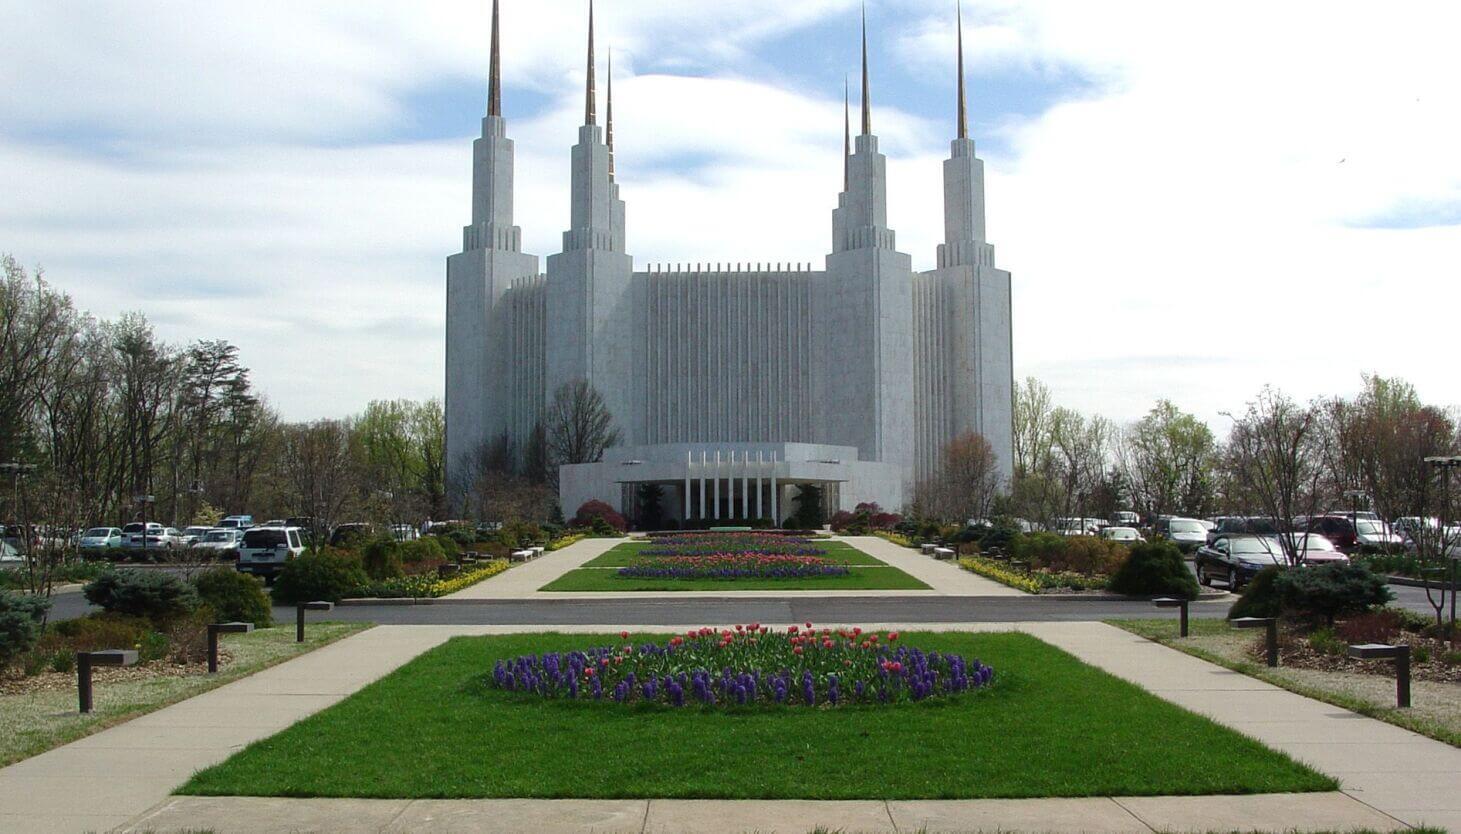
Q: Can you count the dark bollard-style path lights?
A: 6